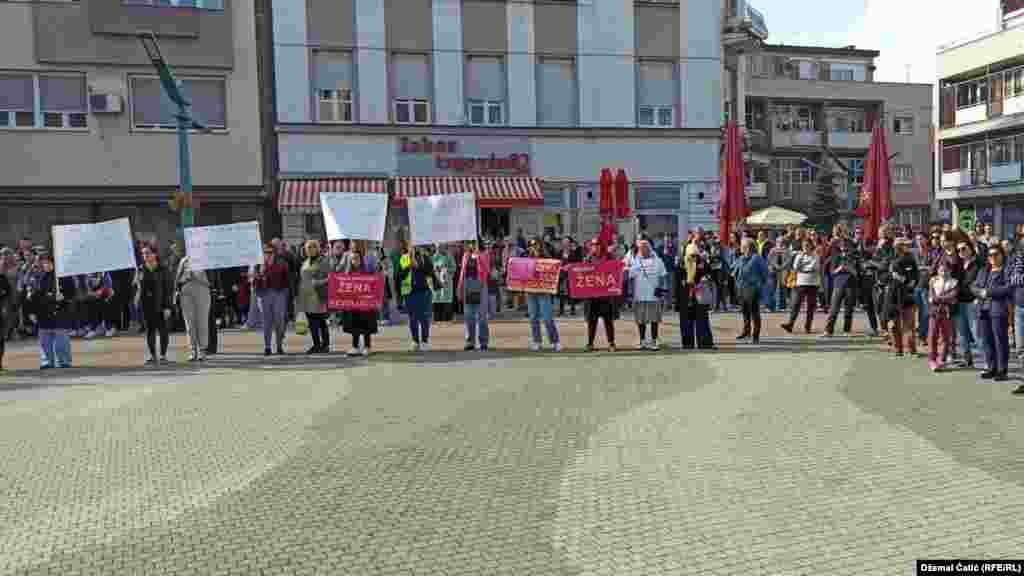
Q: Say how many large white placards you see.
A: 4